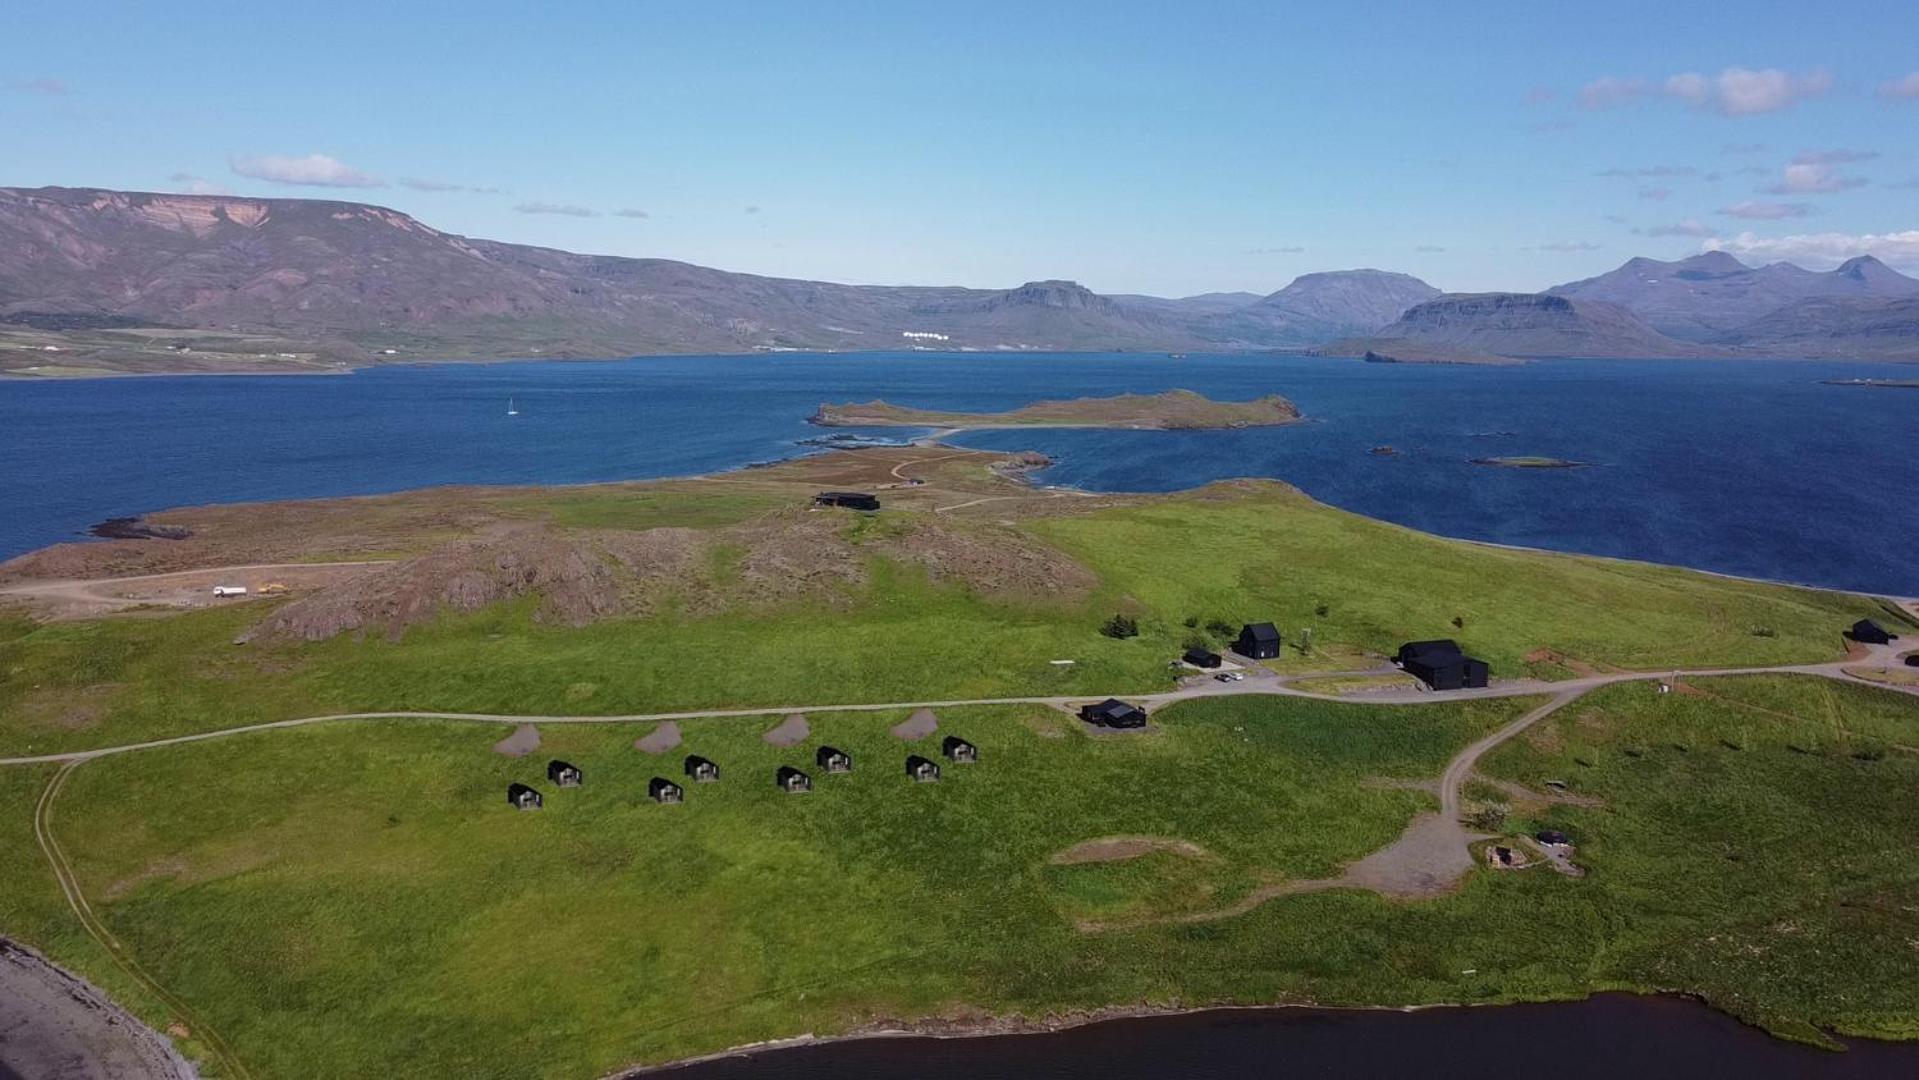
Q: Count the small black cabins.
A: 8